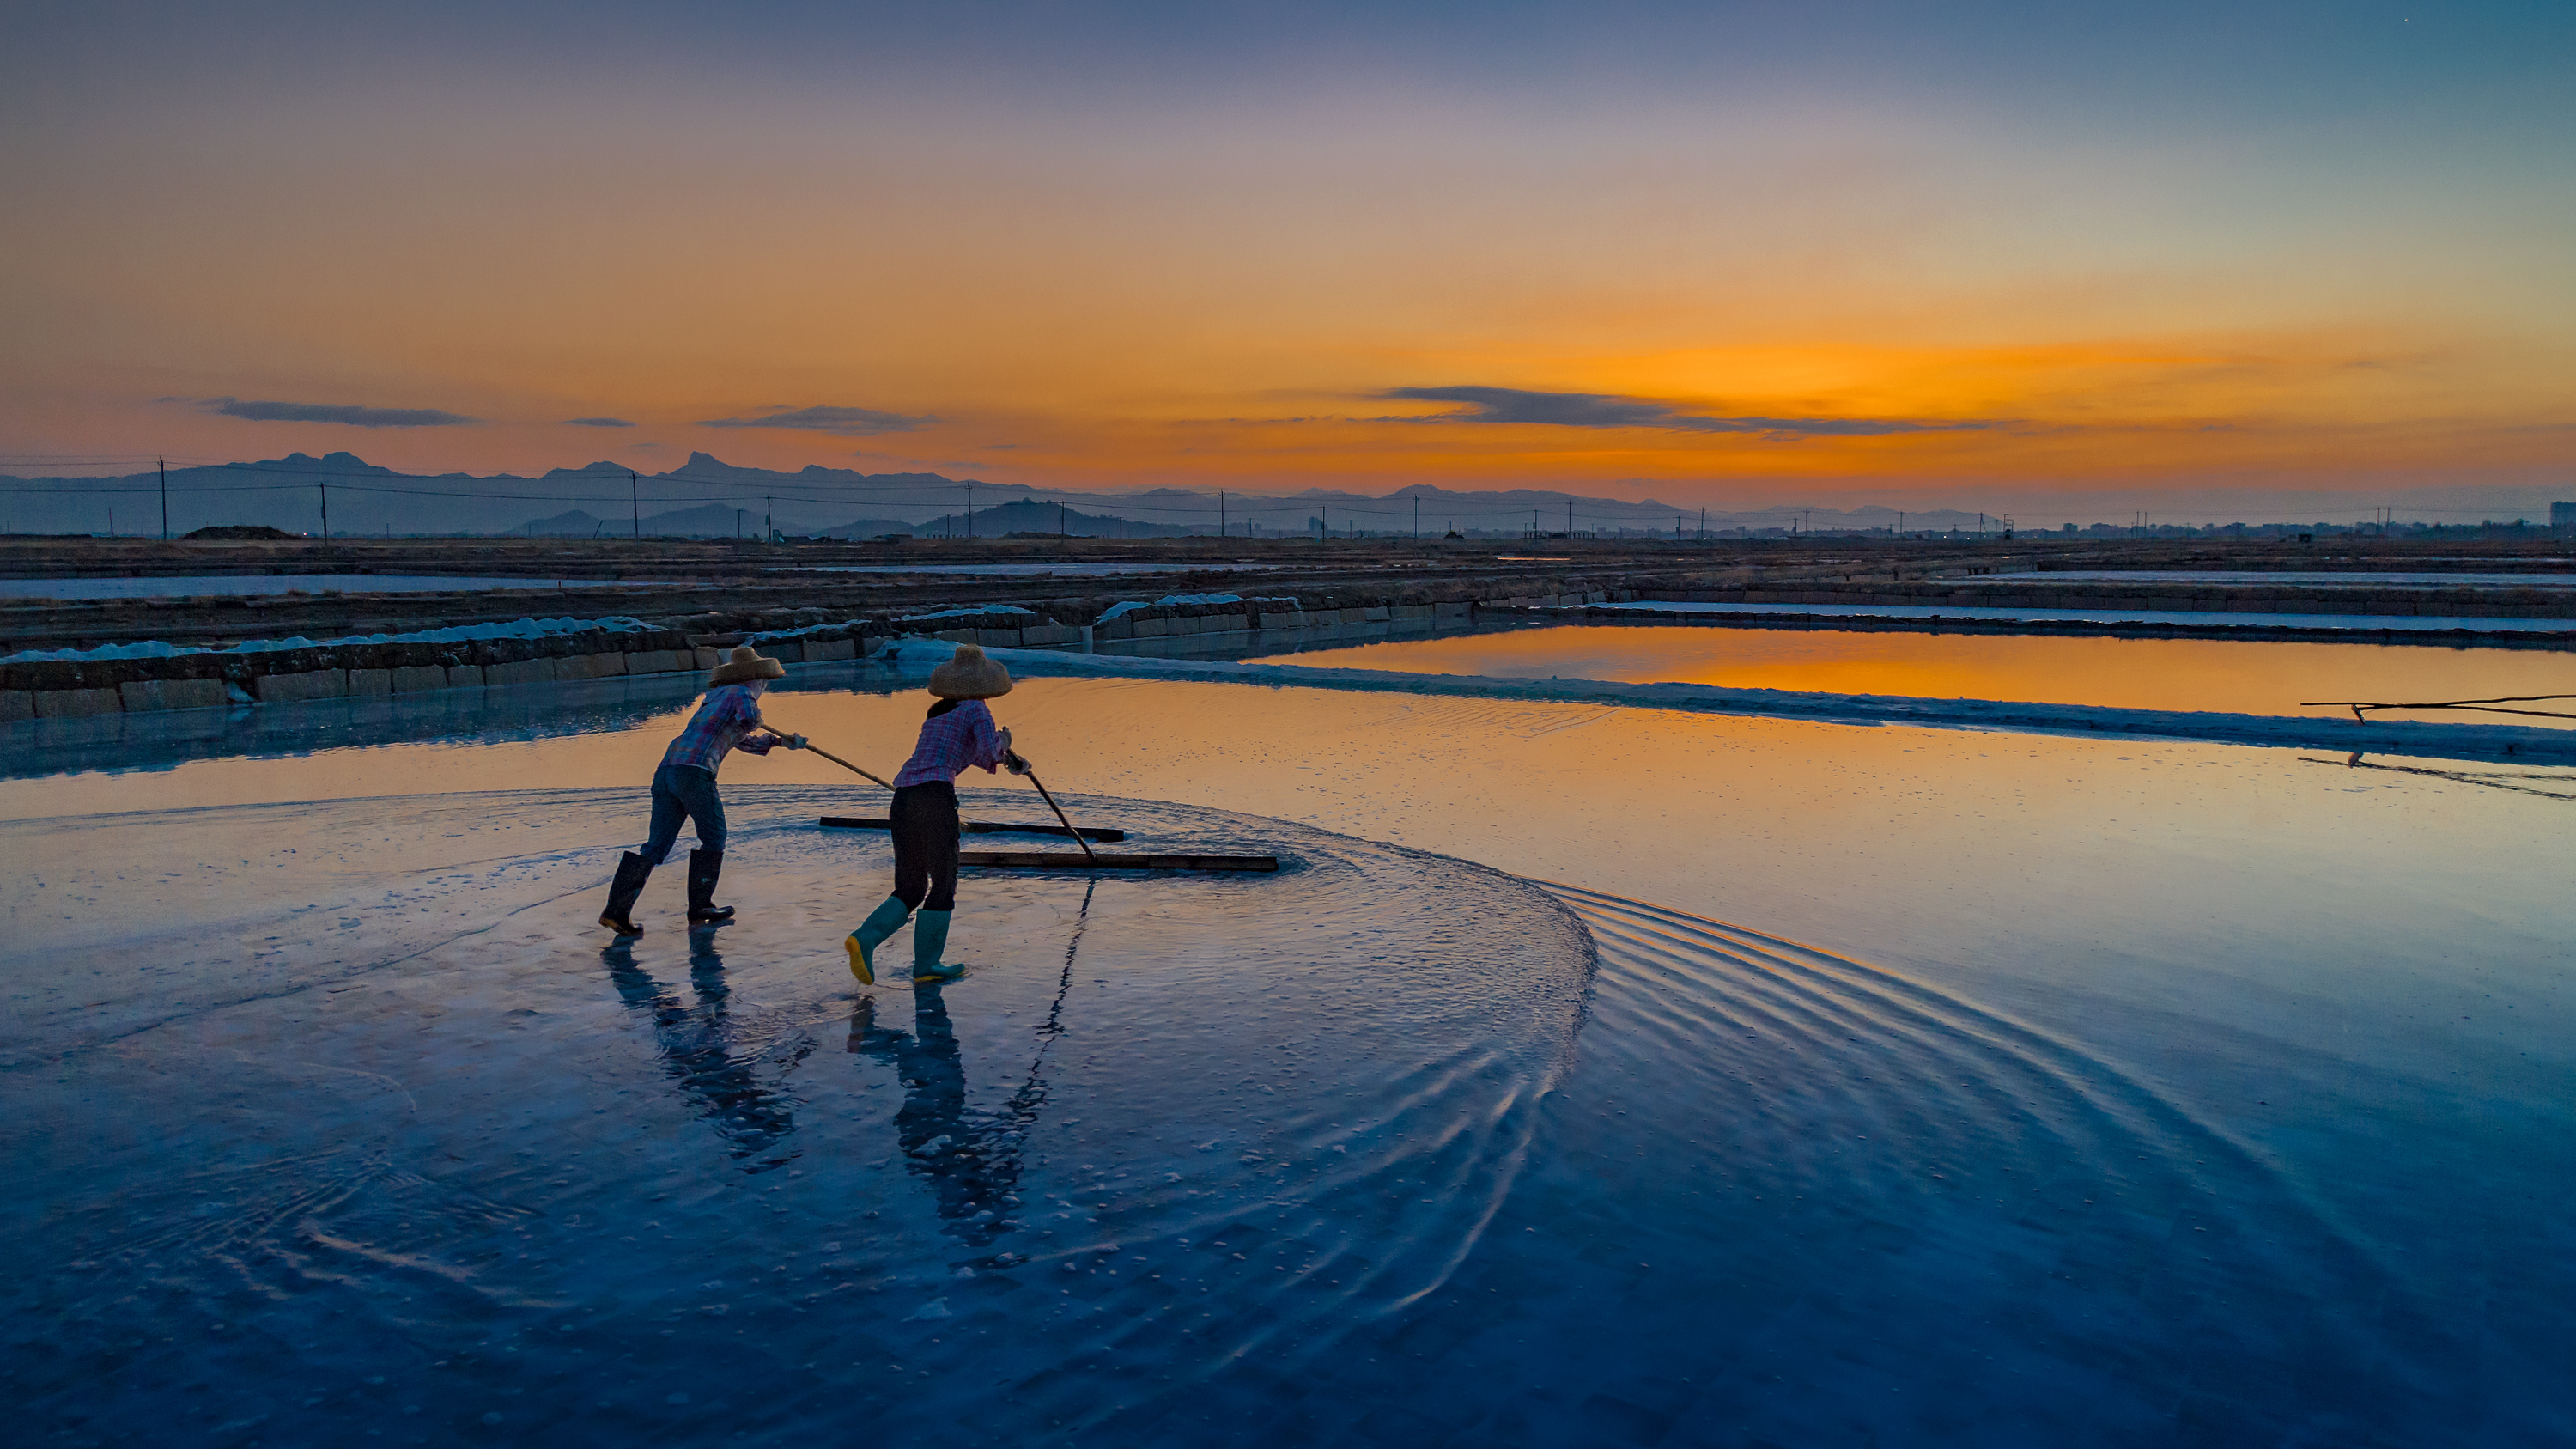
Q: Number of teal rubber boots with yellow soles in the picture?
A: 2